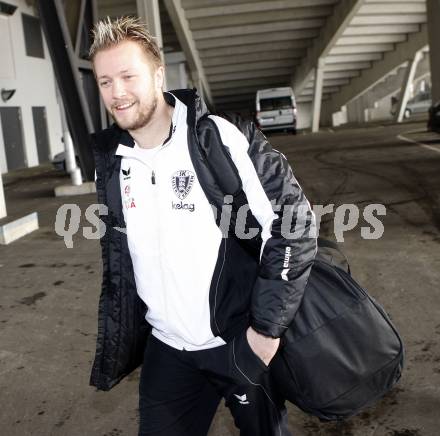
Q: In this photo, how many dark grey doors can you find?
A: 2